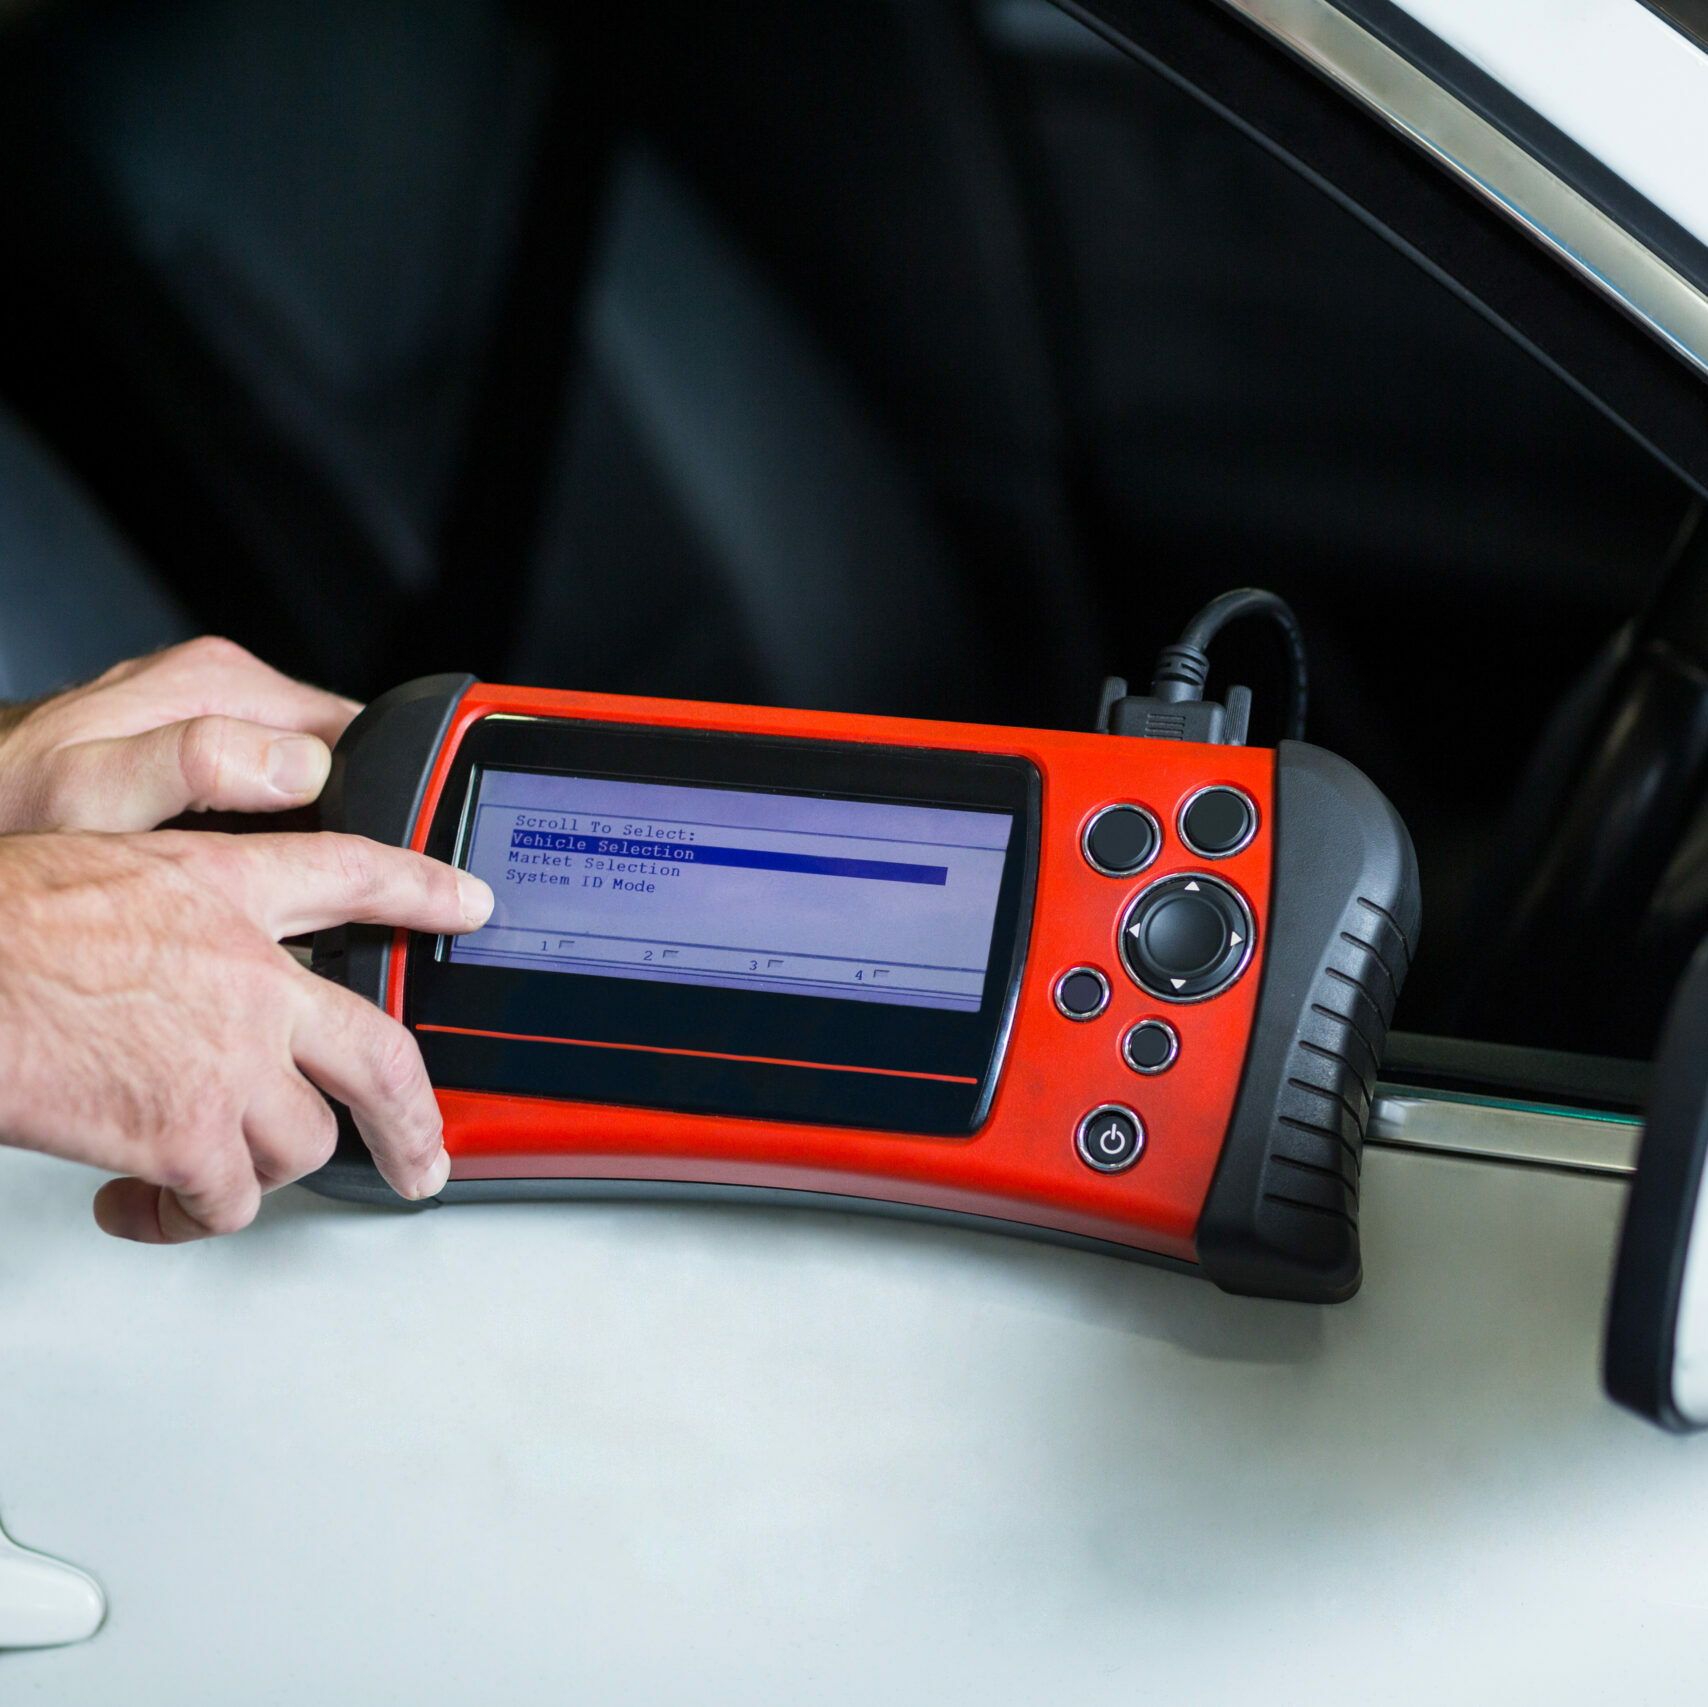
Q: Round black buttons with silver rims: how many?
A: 6